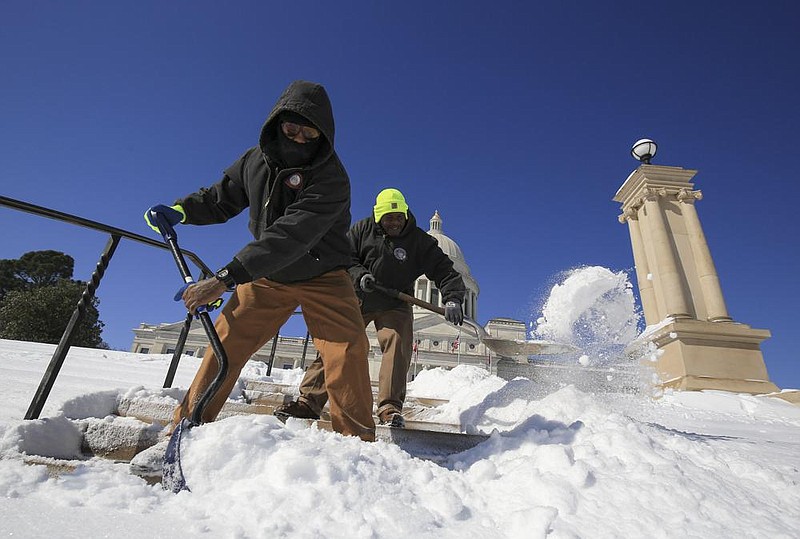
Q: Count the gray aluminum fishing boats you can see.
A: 0